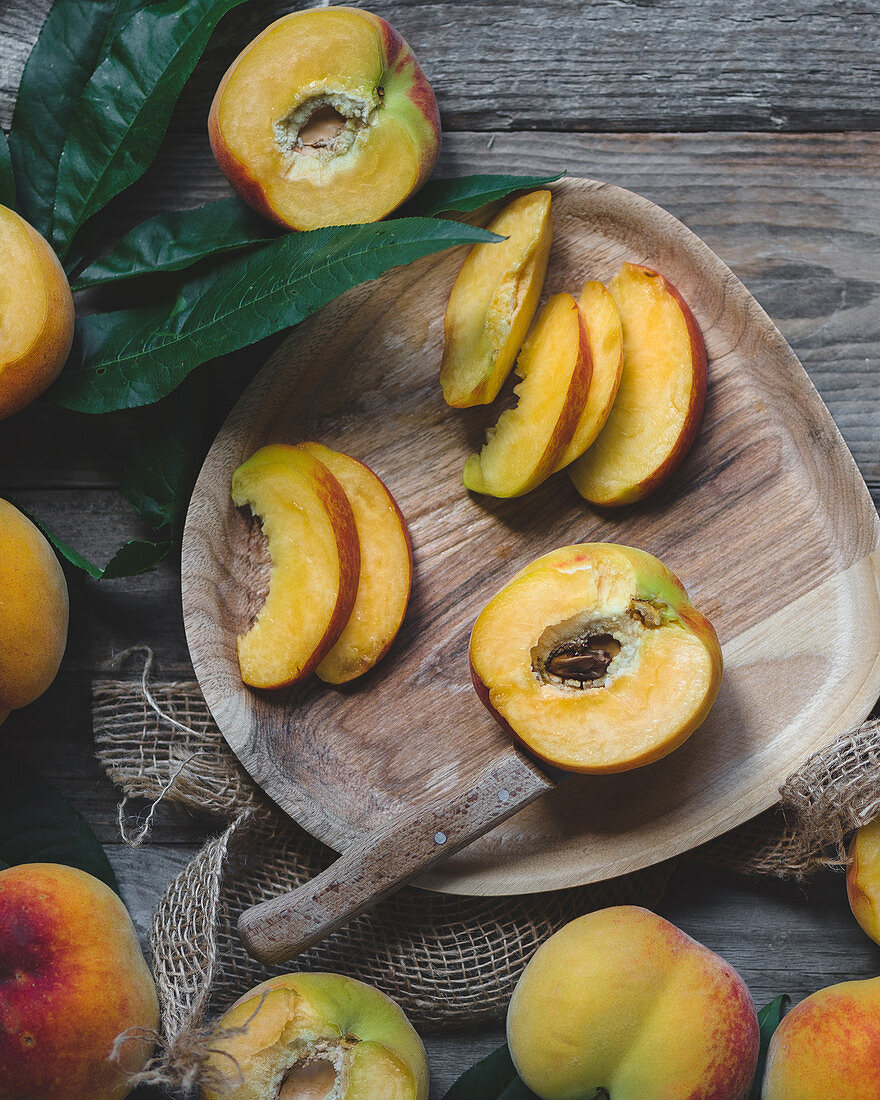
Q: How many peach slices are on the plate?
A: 6